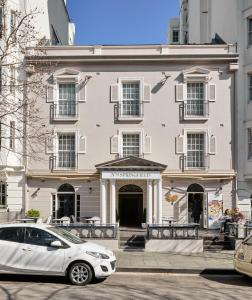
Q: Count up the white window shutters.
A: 12